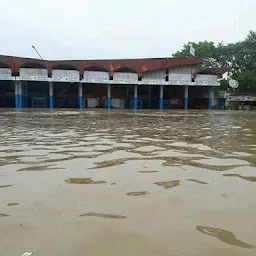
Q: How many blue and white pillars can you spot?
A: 9